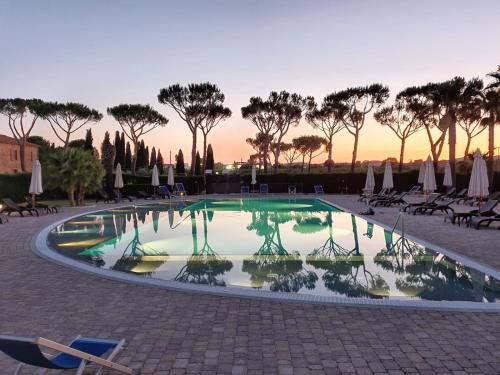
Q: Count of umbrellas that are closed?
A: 11